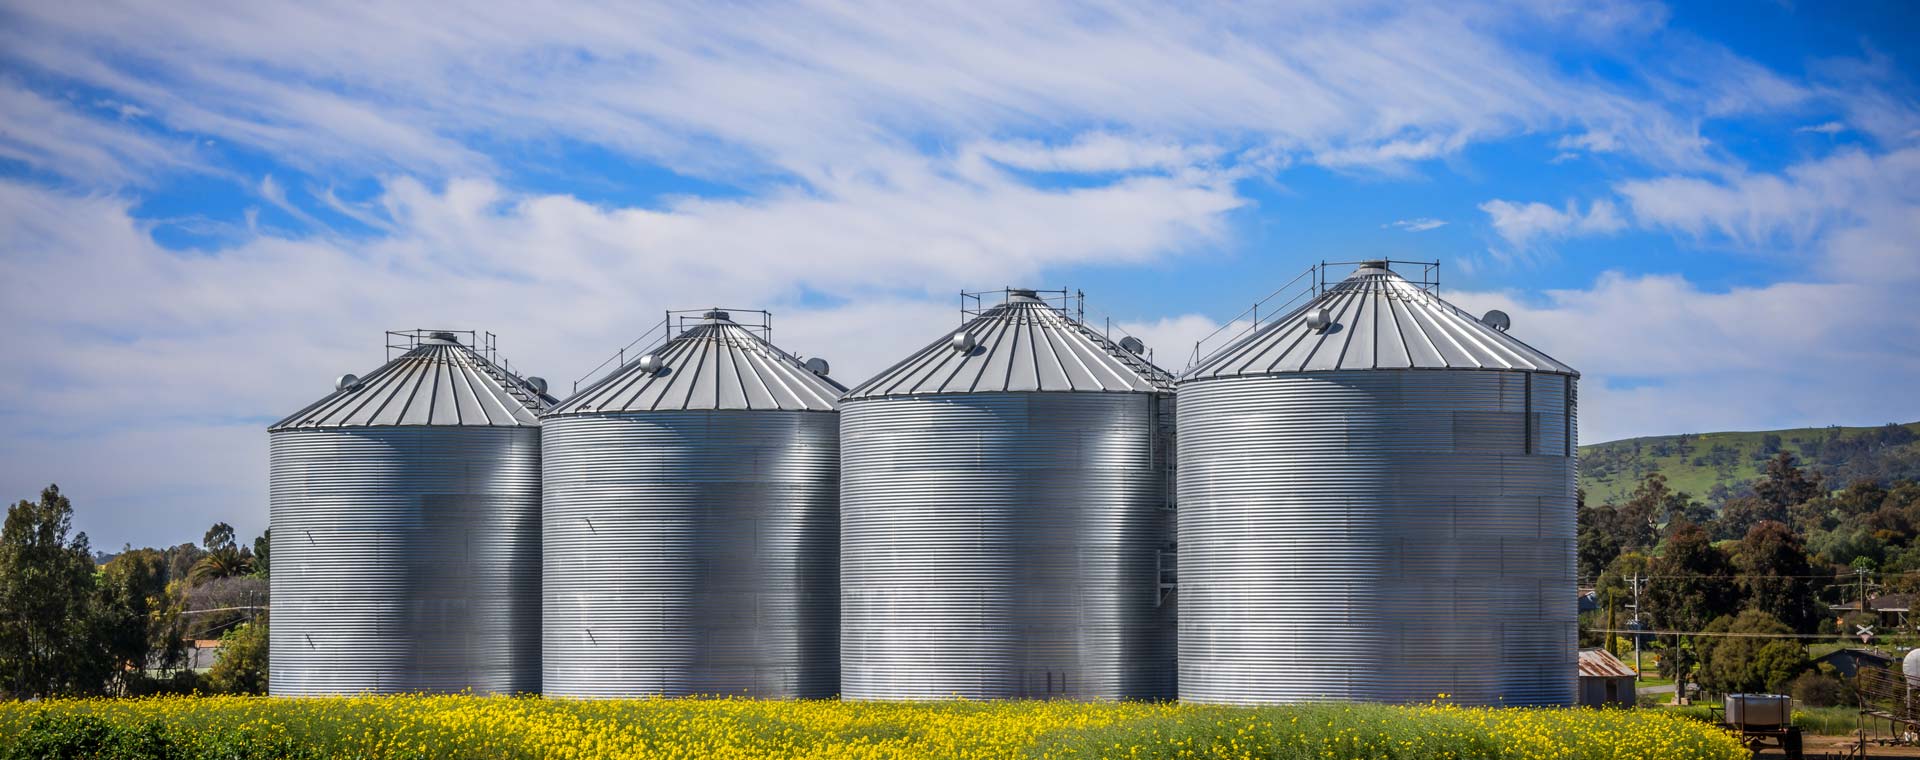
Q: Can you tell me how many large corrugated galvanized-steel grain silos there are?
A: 4